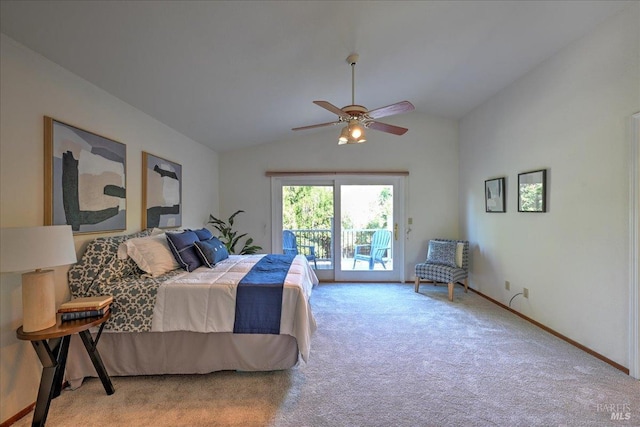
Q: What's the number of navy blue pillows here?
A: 3